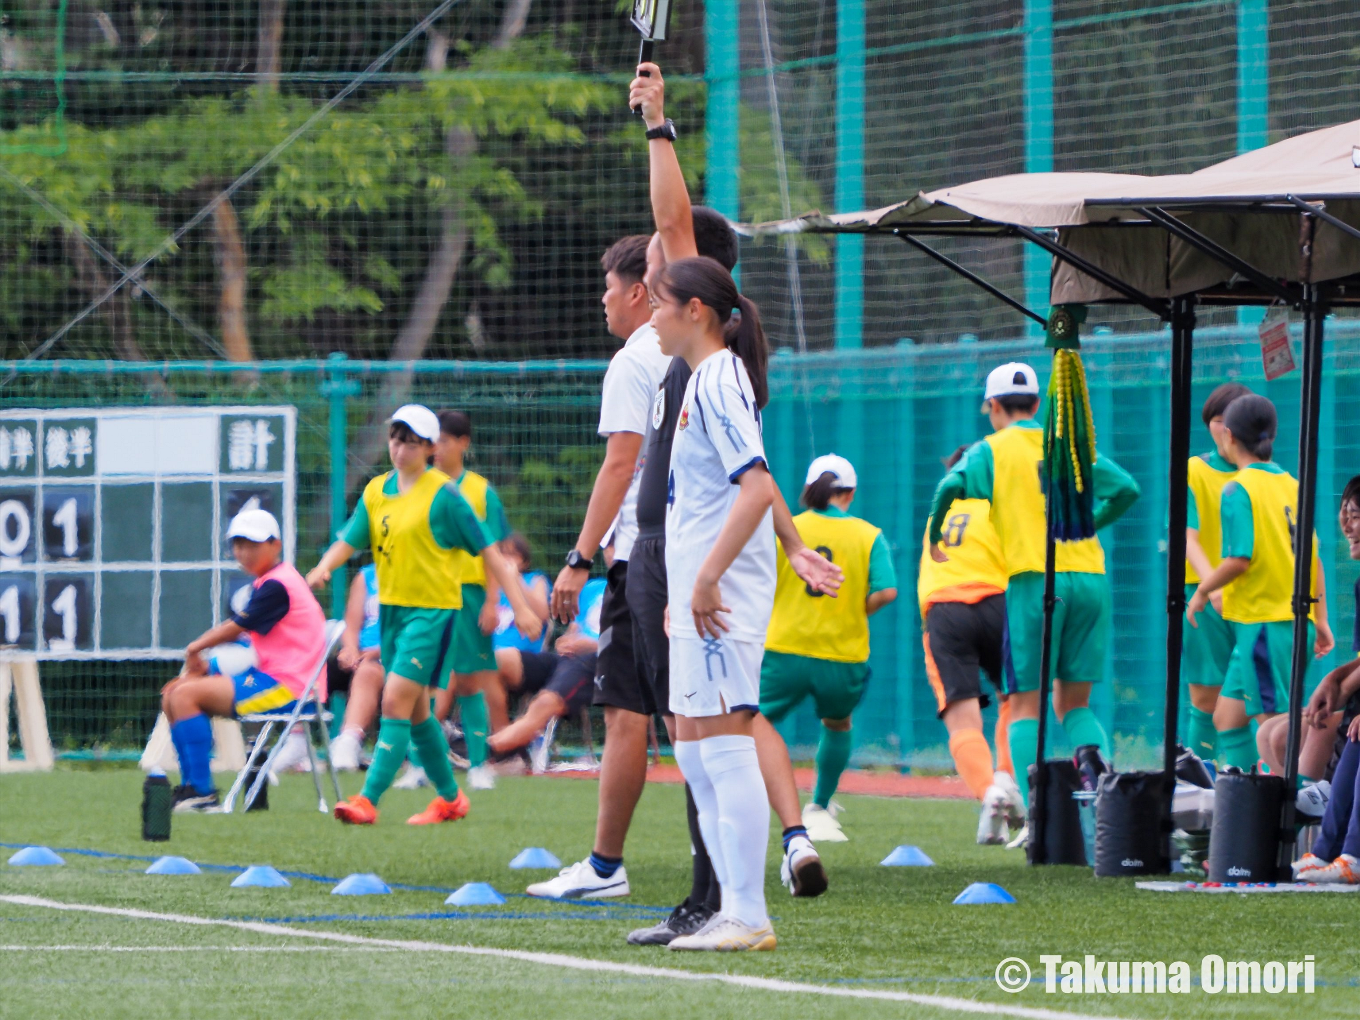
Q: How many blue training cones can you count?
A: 8